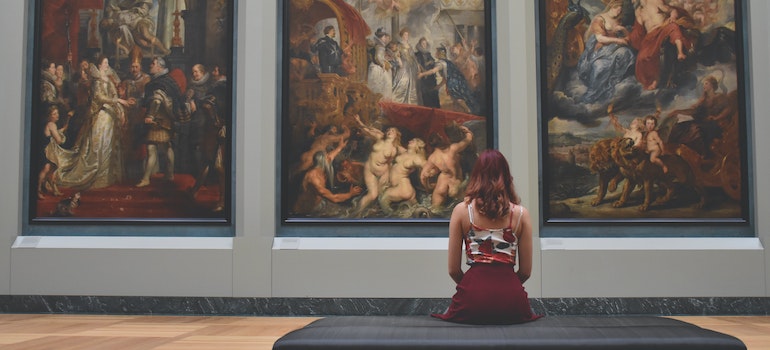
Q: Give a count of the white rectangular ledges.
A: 3